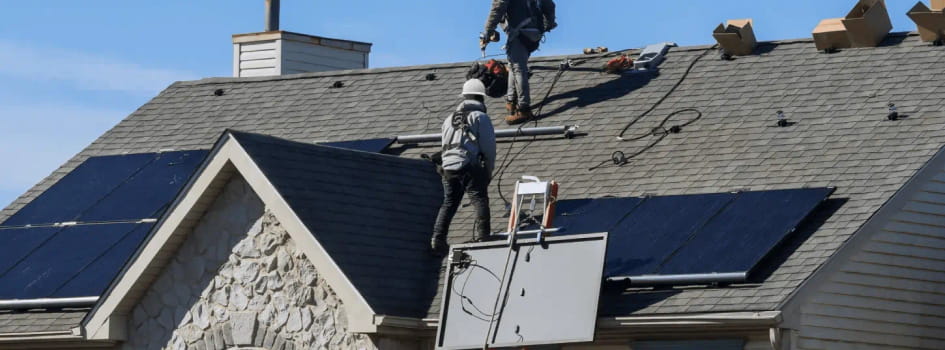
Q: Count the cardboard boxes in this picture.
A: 4